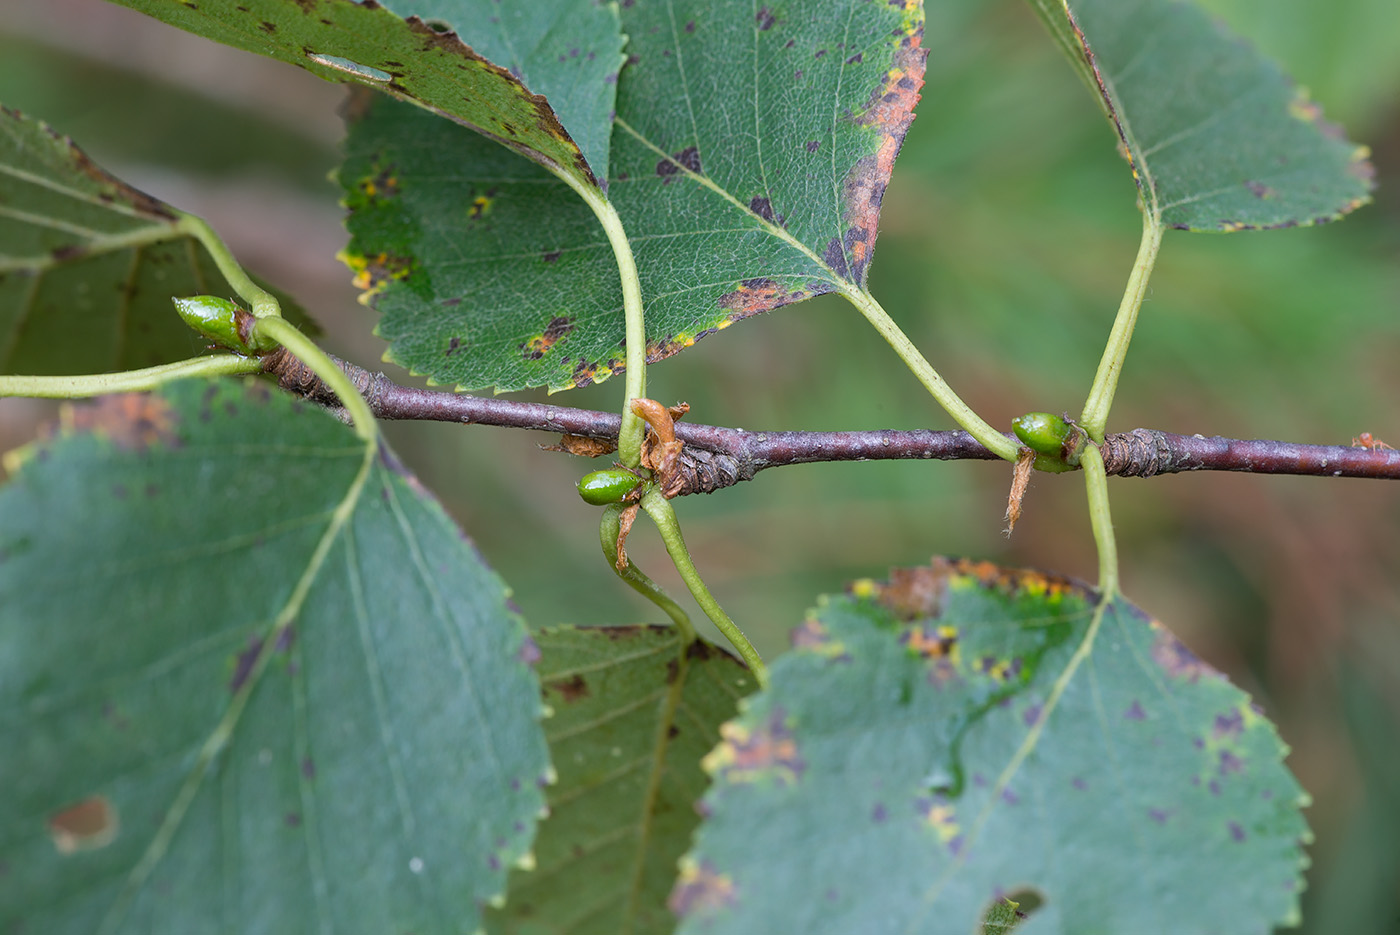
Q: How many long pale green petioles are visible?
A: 9